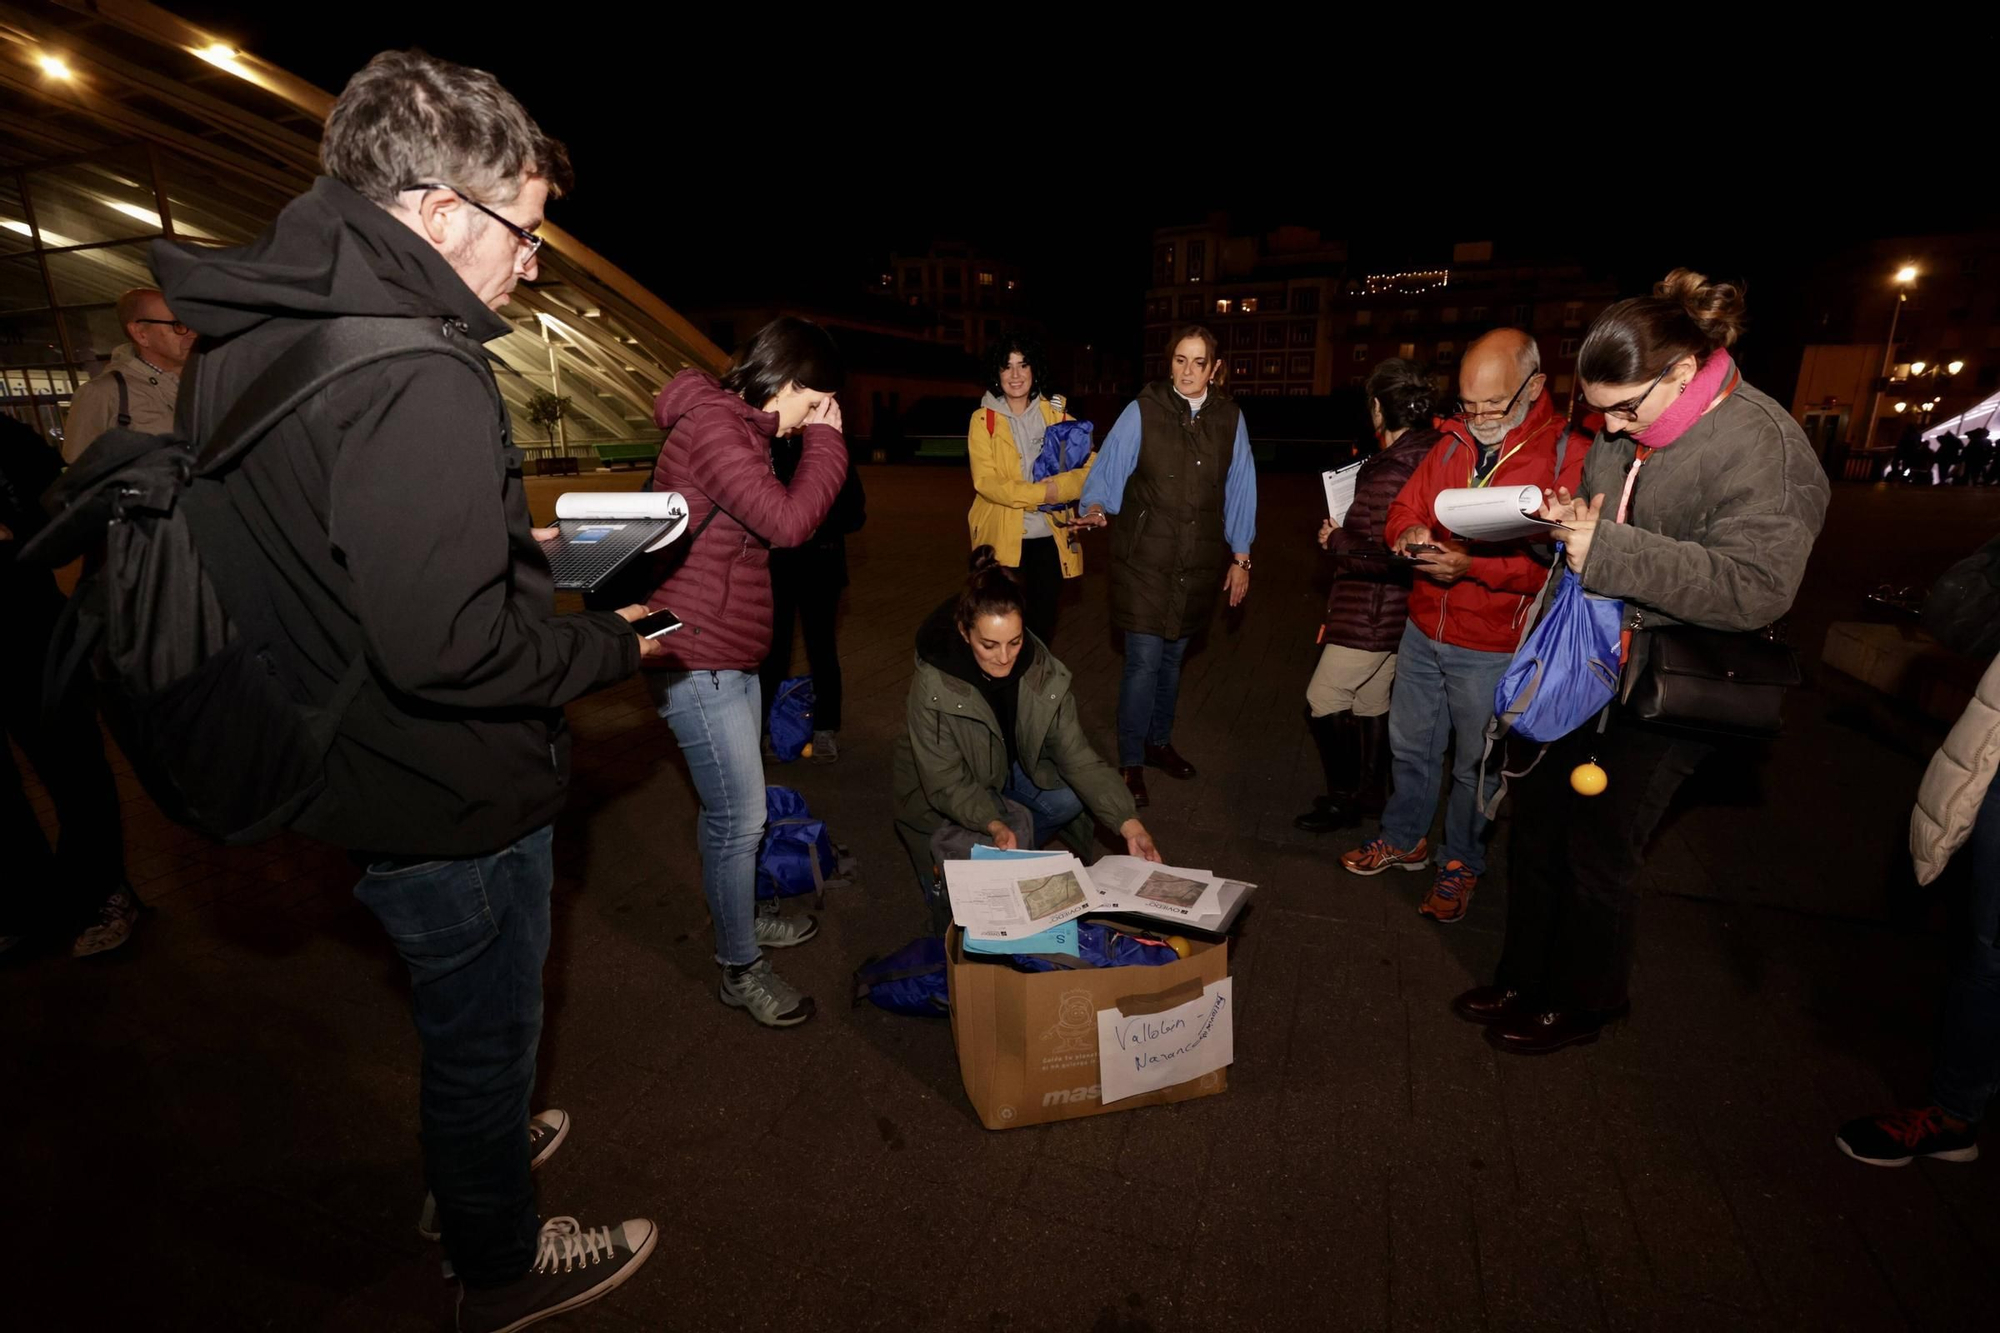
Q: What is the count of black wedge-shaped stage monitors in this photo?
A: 0